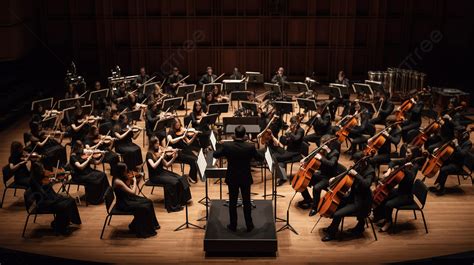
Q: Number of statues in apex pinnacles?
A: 0